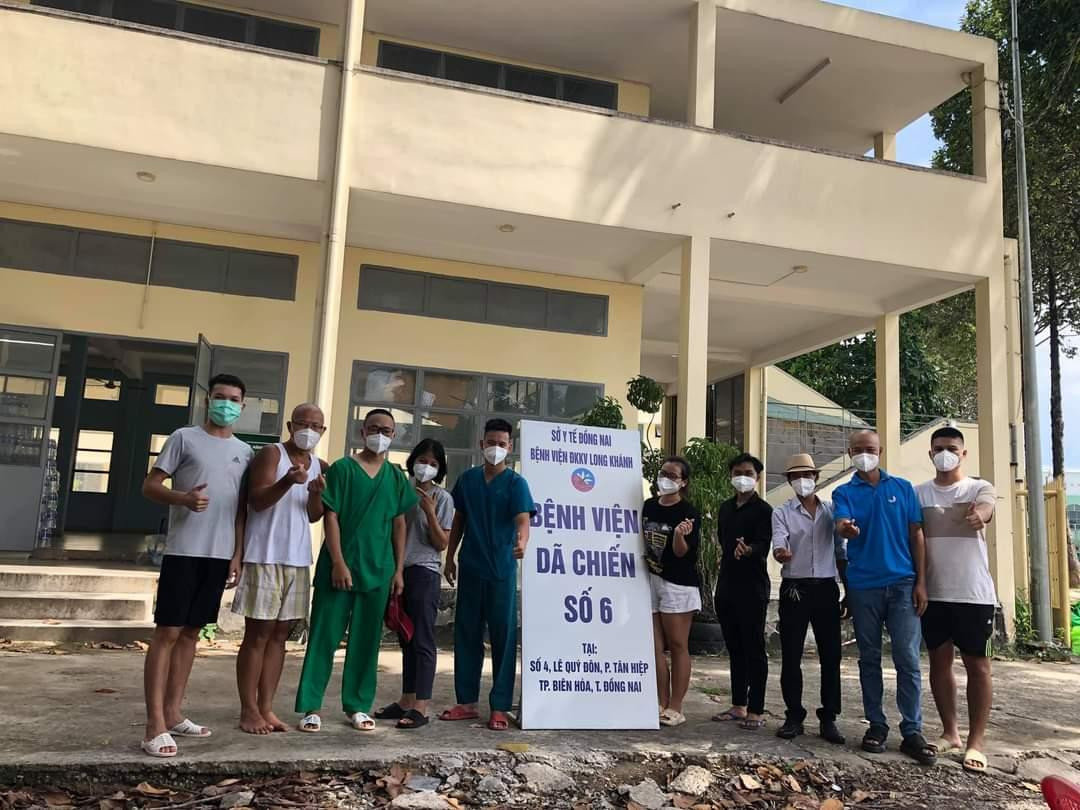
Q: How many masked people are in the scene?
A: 10